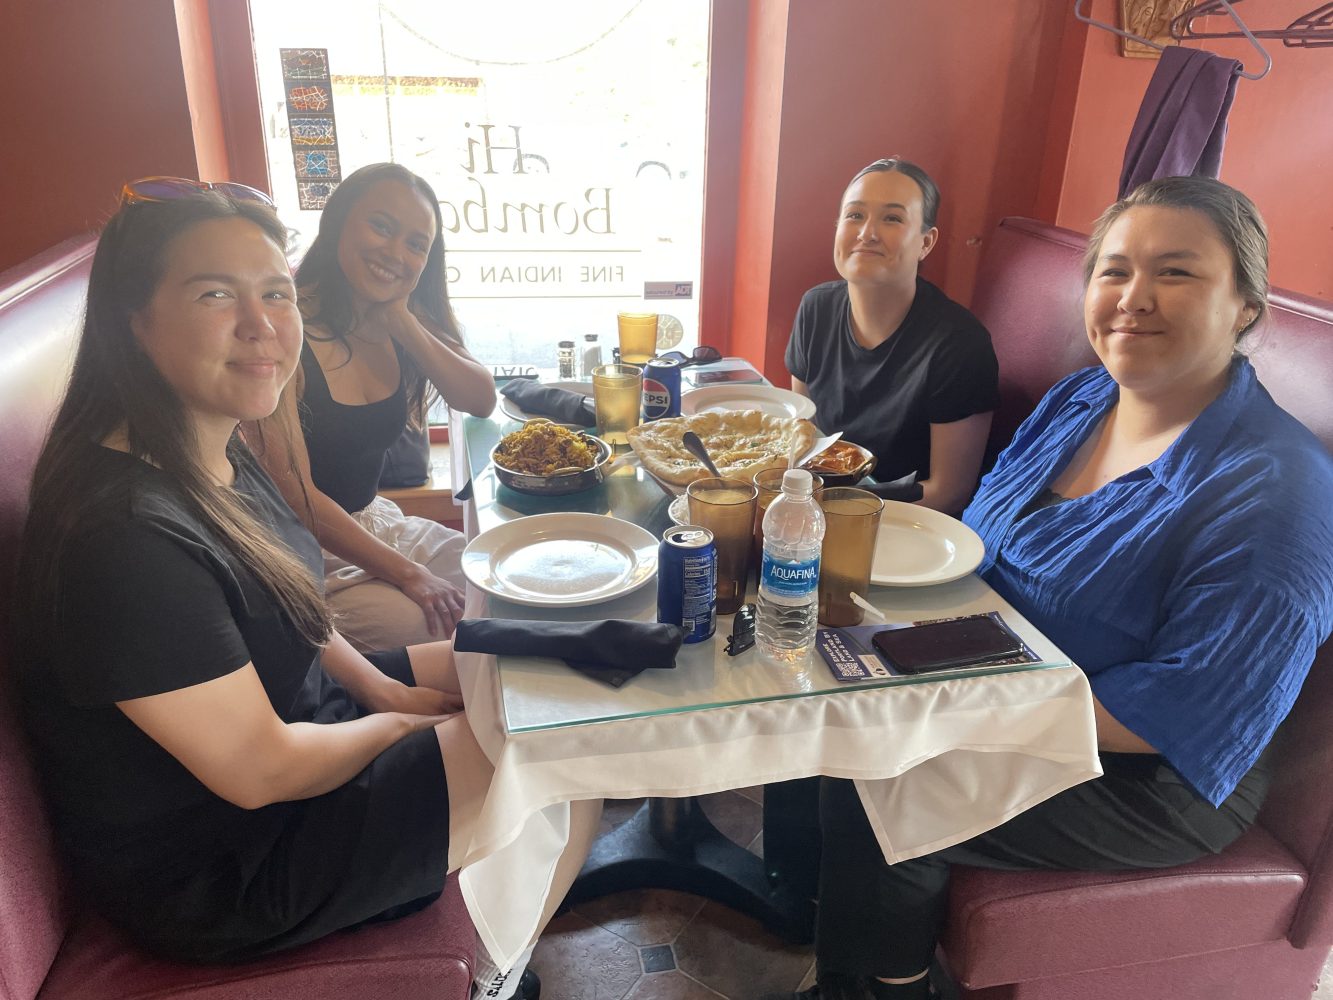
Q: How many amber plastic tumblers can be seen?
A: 5